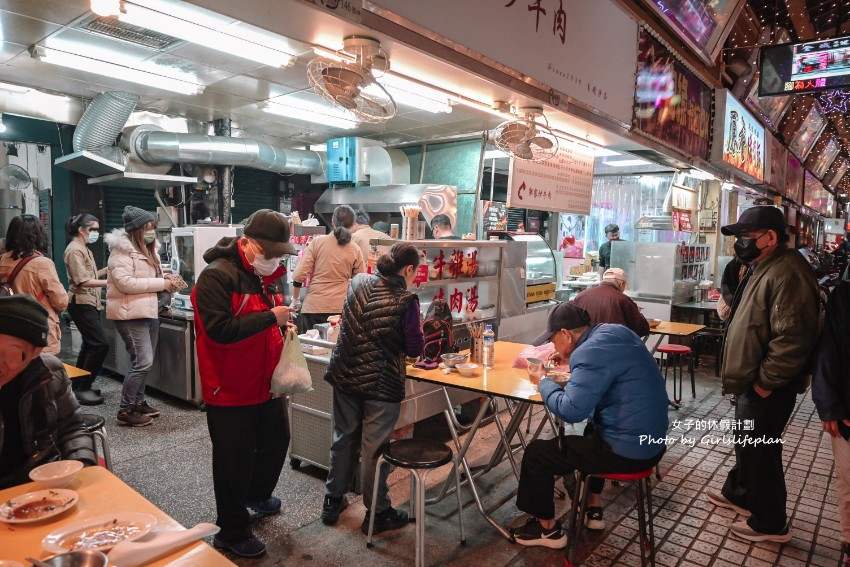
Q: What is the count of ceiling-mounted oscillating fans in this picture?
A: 2